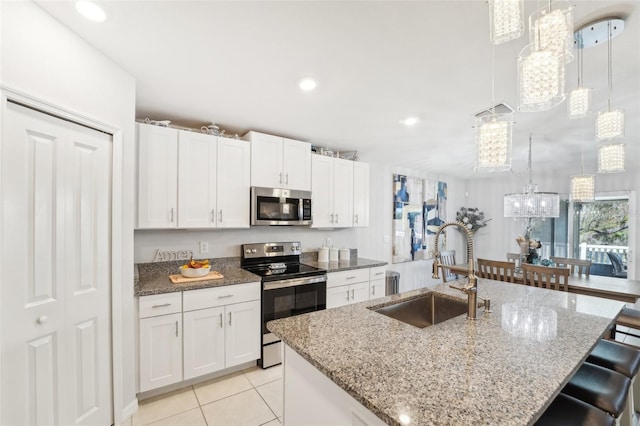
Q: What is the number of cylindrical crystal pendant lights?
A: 8